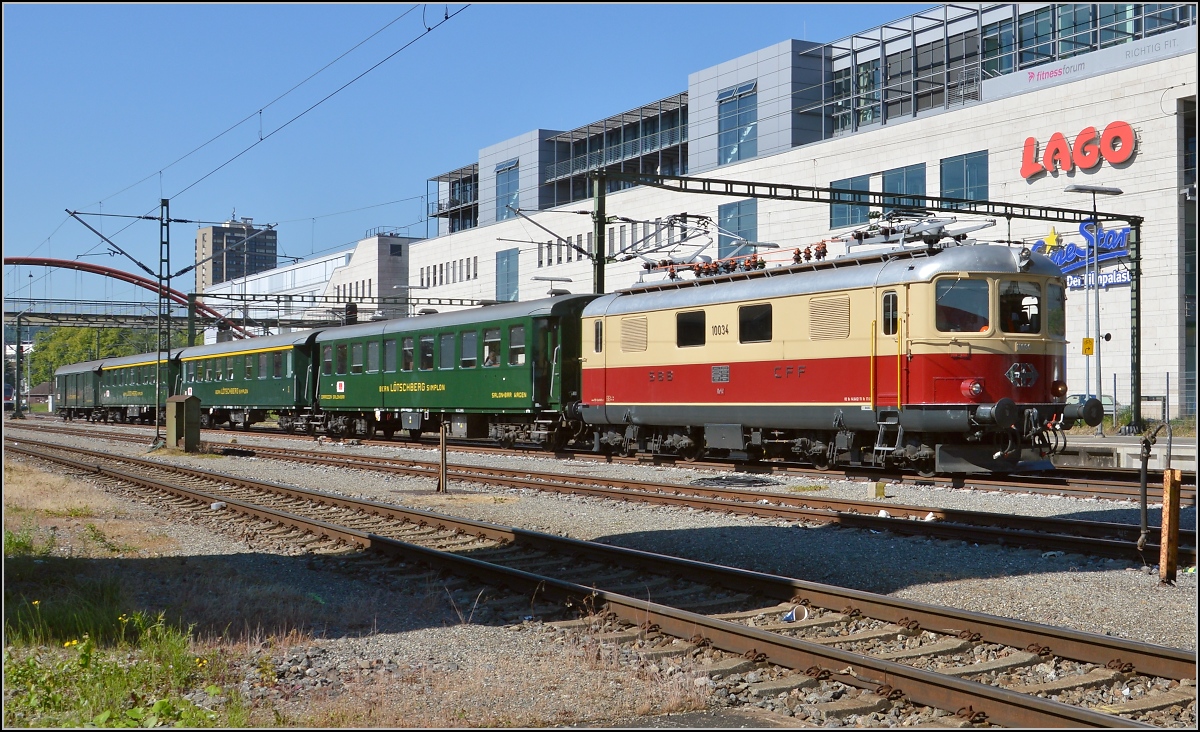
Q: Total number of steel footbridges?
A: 1